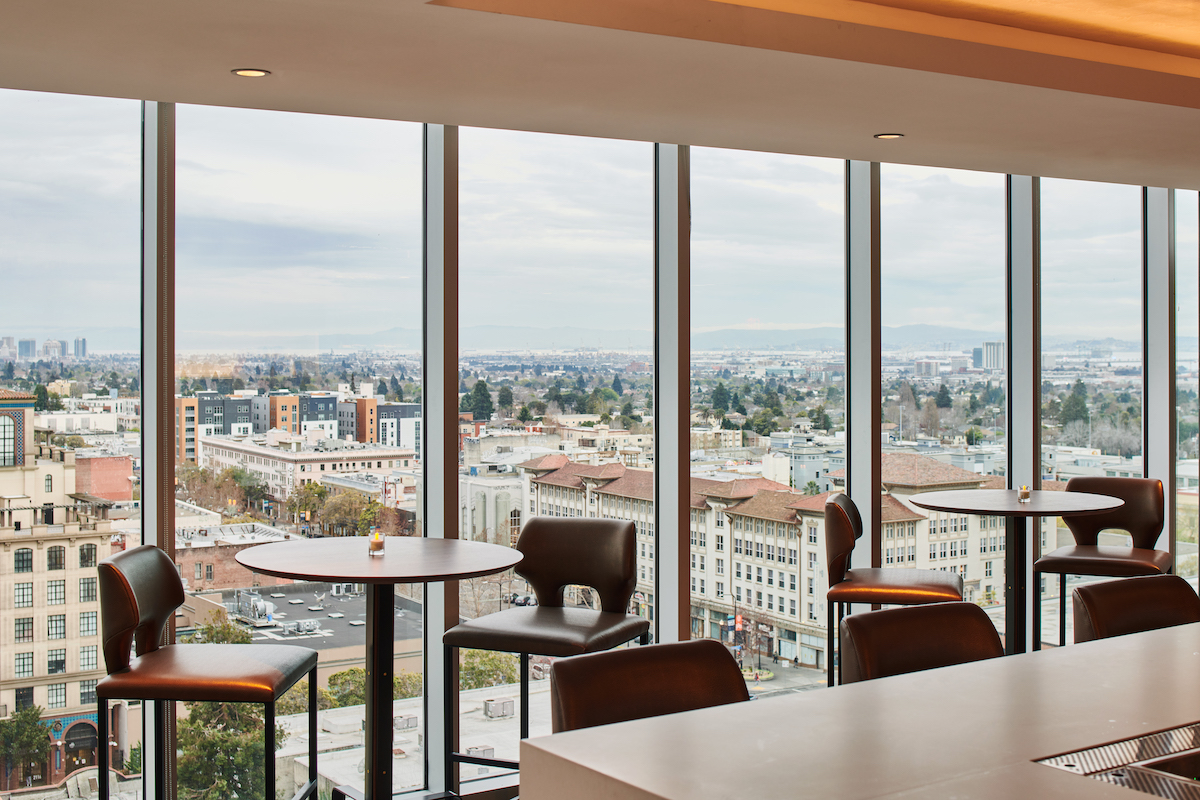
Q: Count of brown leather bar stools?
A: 7